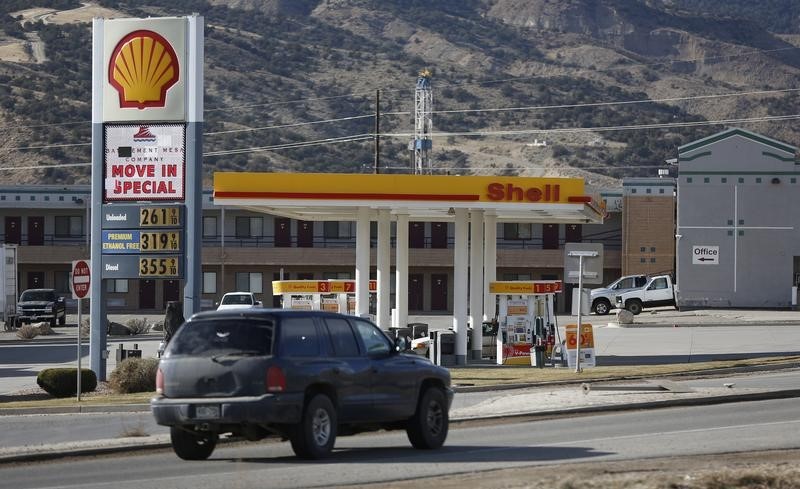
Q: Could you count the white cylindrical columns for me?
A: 6